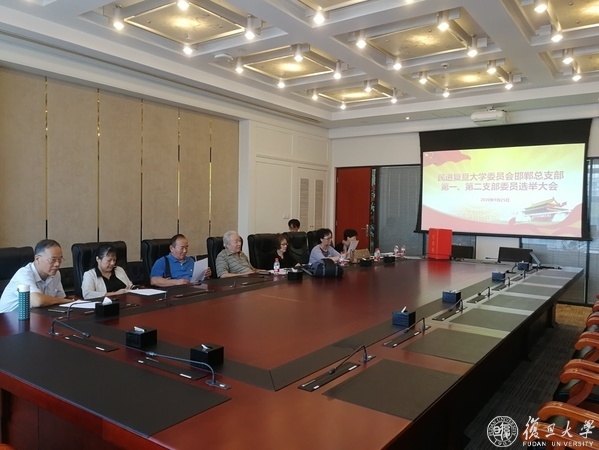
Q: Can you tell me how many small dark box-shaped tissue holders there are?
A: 10